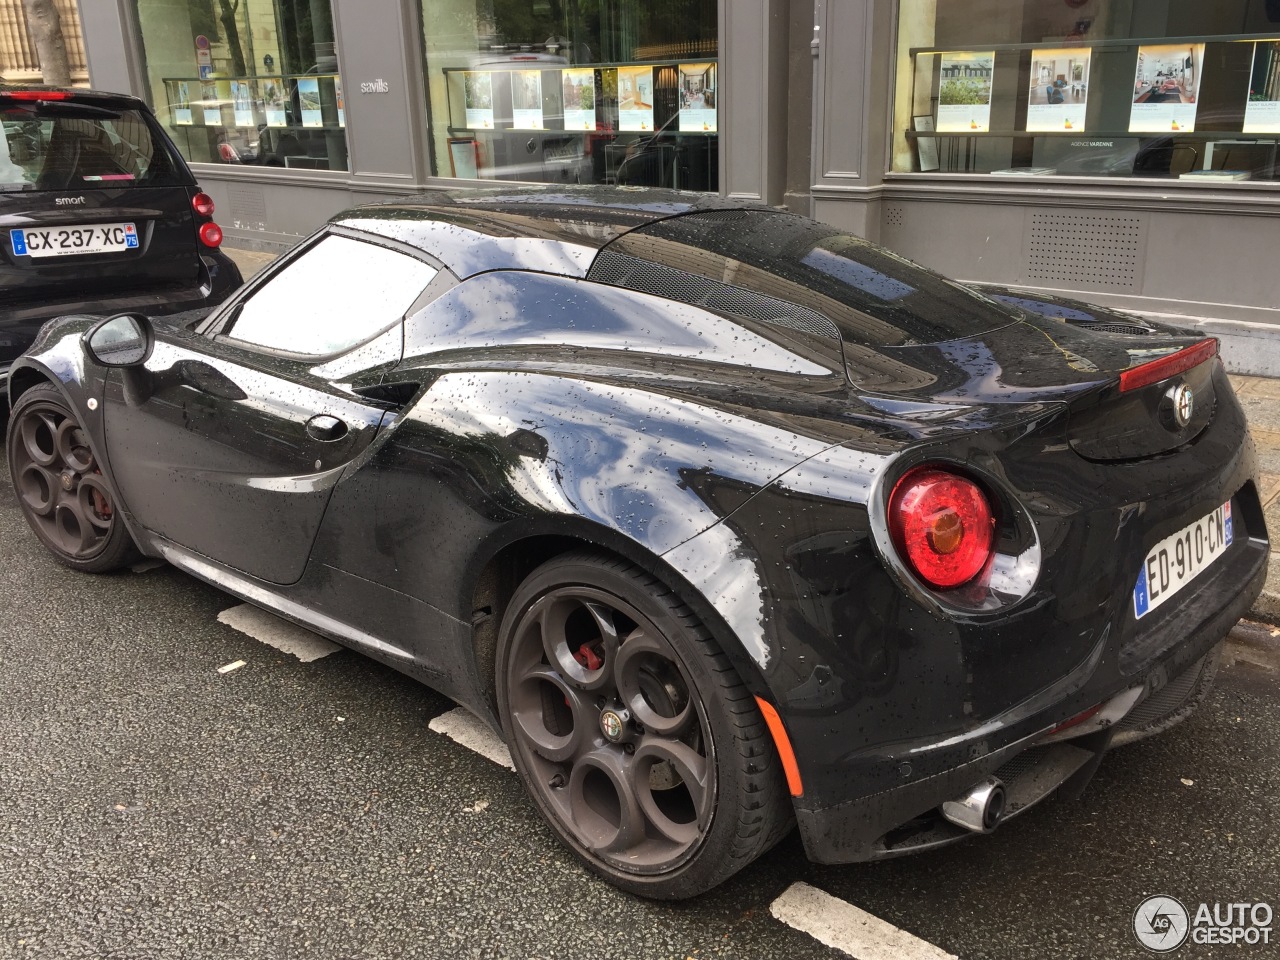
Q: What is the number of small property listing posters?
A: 15